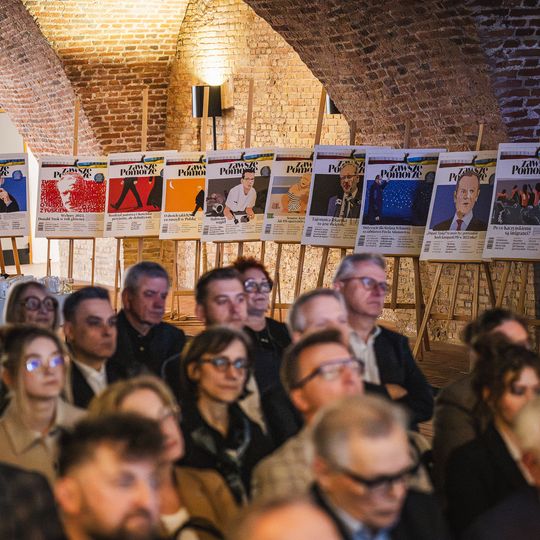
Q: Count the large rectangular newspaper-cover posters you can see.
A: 10